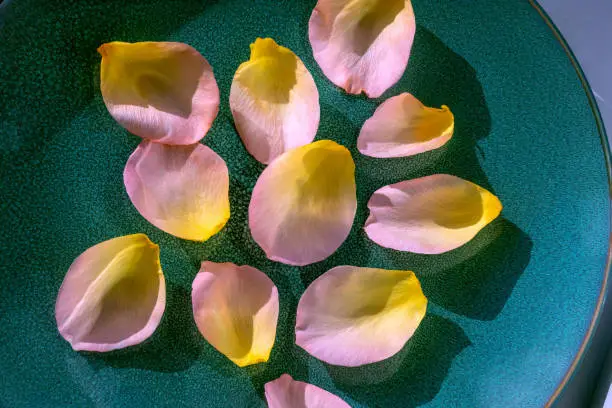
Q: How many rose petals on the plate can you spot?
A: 11